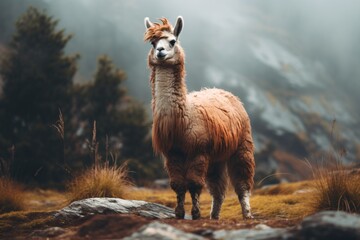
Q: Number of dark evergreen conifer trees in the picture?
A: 2